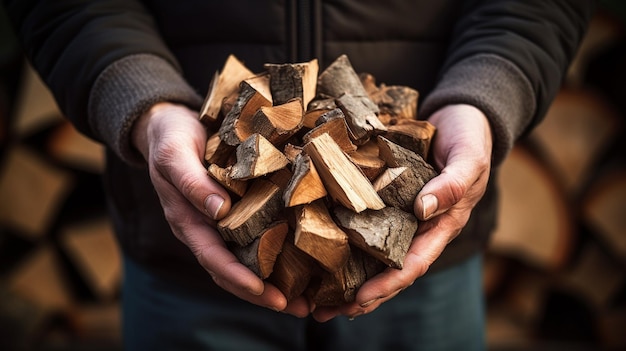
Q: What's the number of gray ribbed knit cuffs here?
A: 2